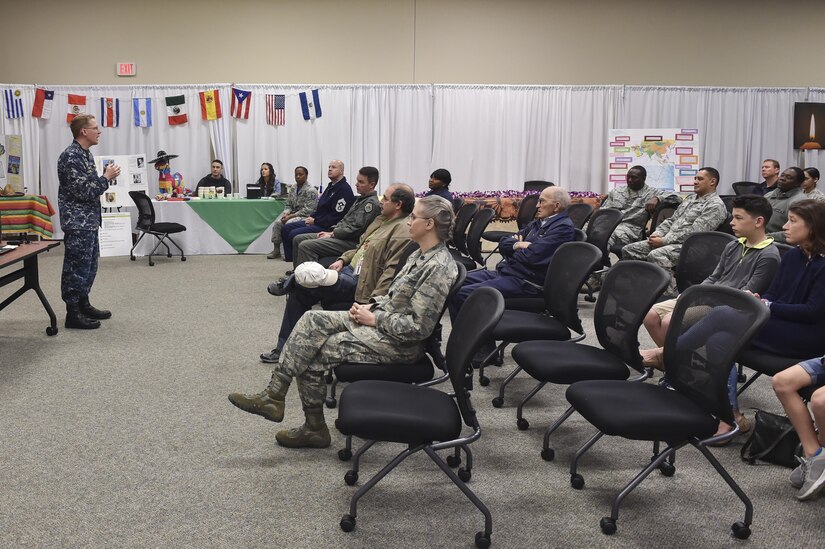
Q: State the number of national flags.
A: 10